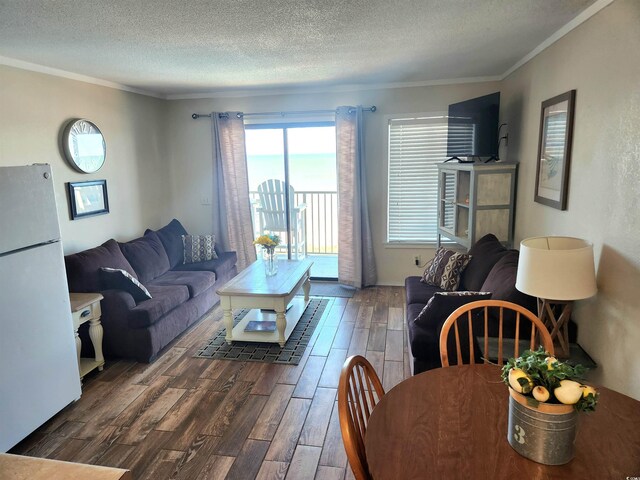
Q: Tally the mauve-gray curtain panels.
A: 2